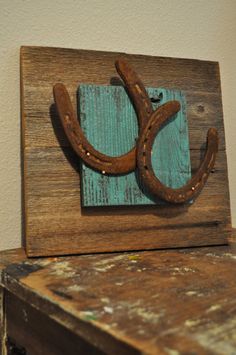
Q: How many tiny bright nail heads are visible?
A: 3